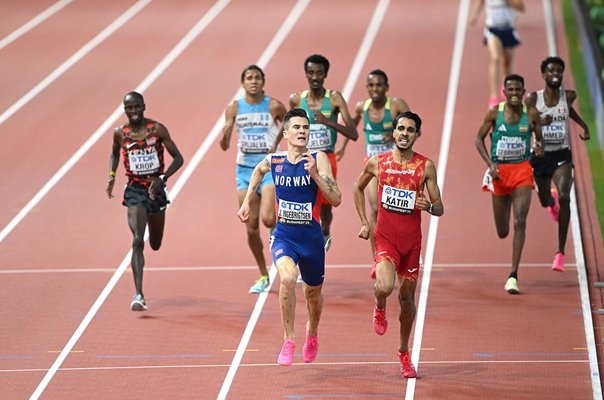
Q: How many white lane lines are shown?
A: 7